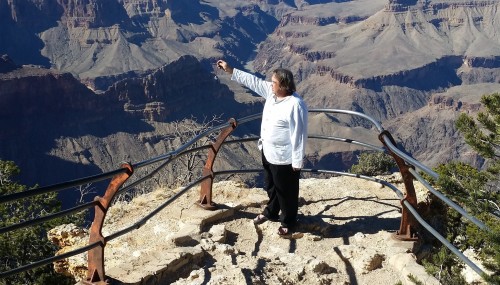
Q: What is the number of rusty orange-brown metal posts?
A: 3